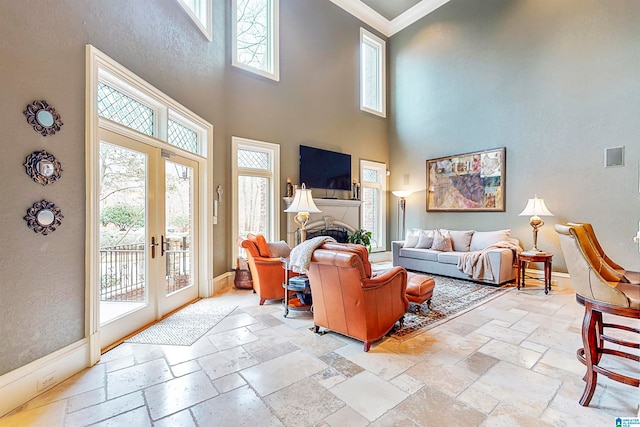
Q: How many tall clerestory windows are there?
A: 3